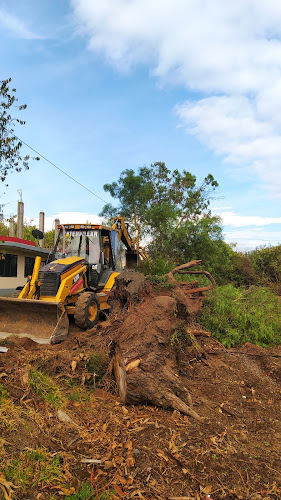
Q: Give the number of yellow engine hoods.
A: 1